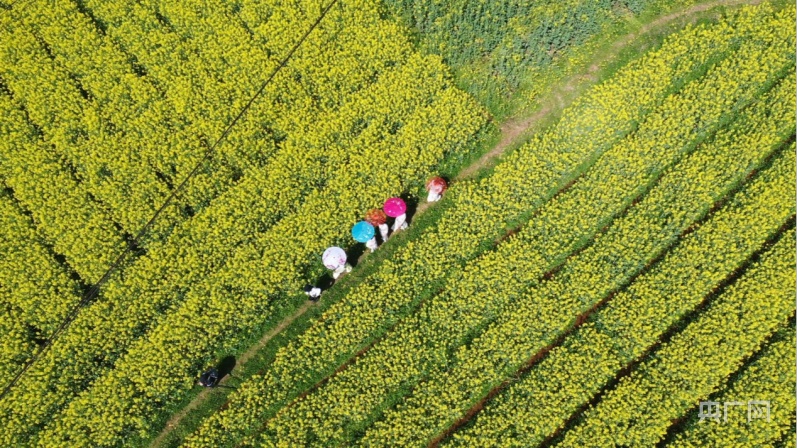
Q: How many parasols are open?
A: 5